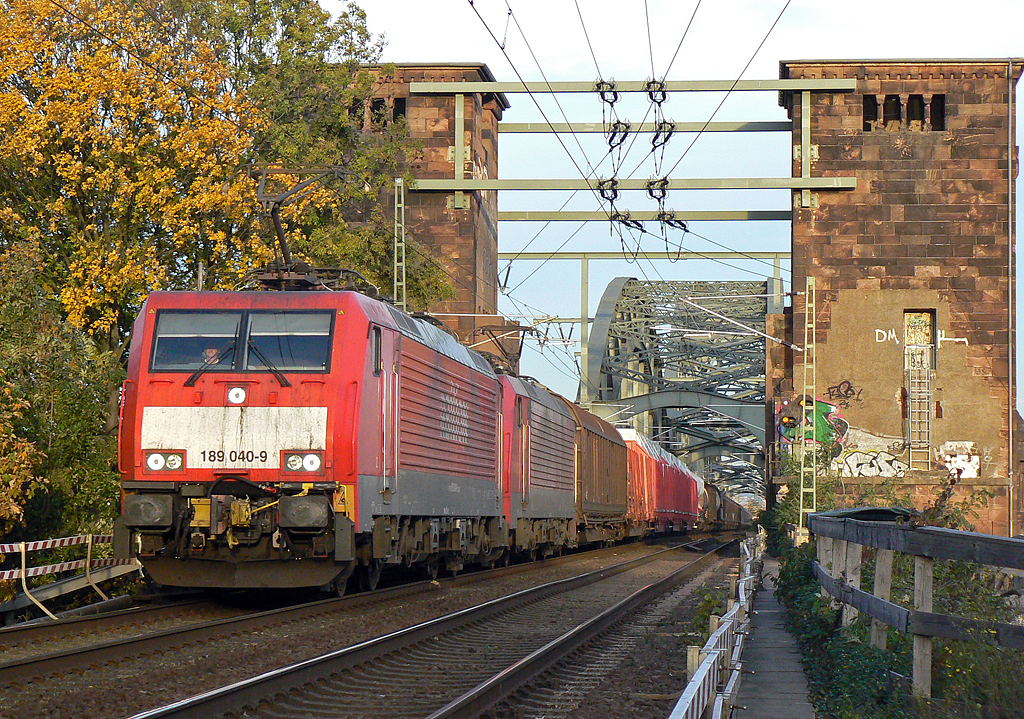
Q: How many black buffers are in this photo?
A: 2